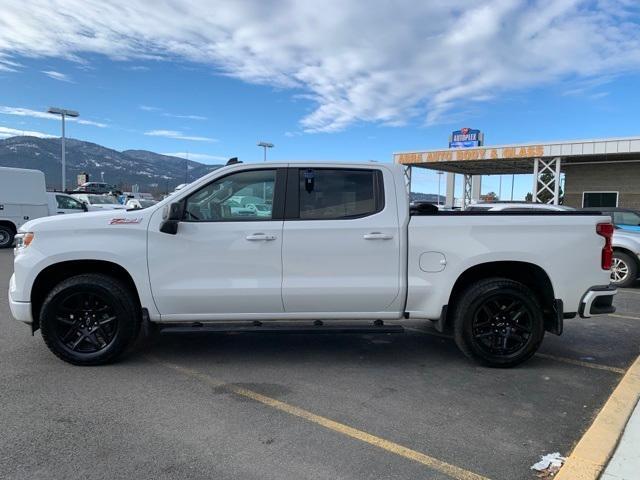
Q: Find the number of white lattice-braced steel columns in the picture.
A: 3